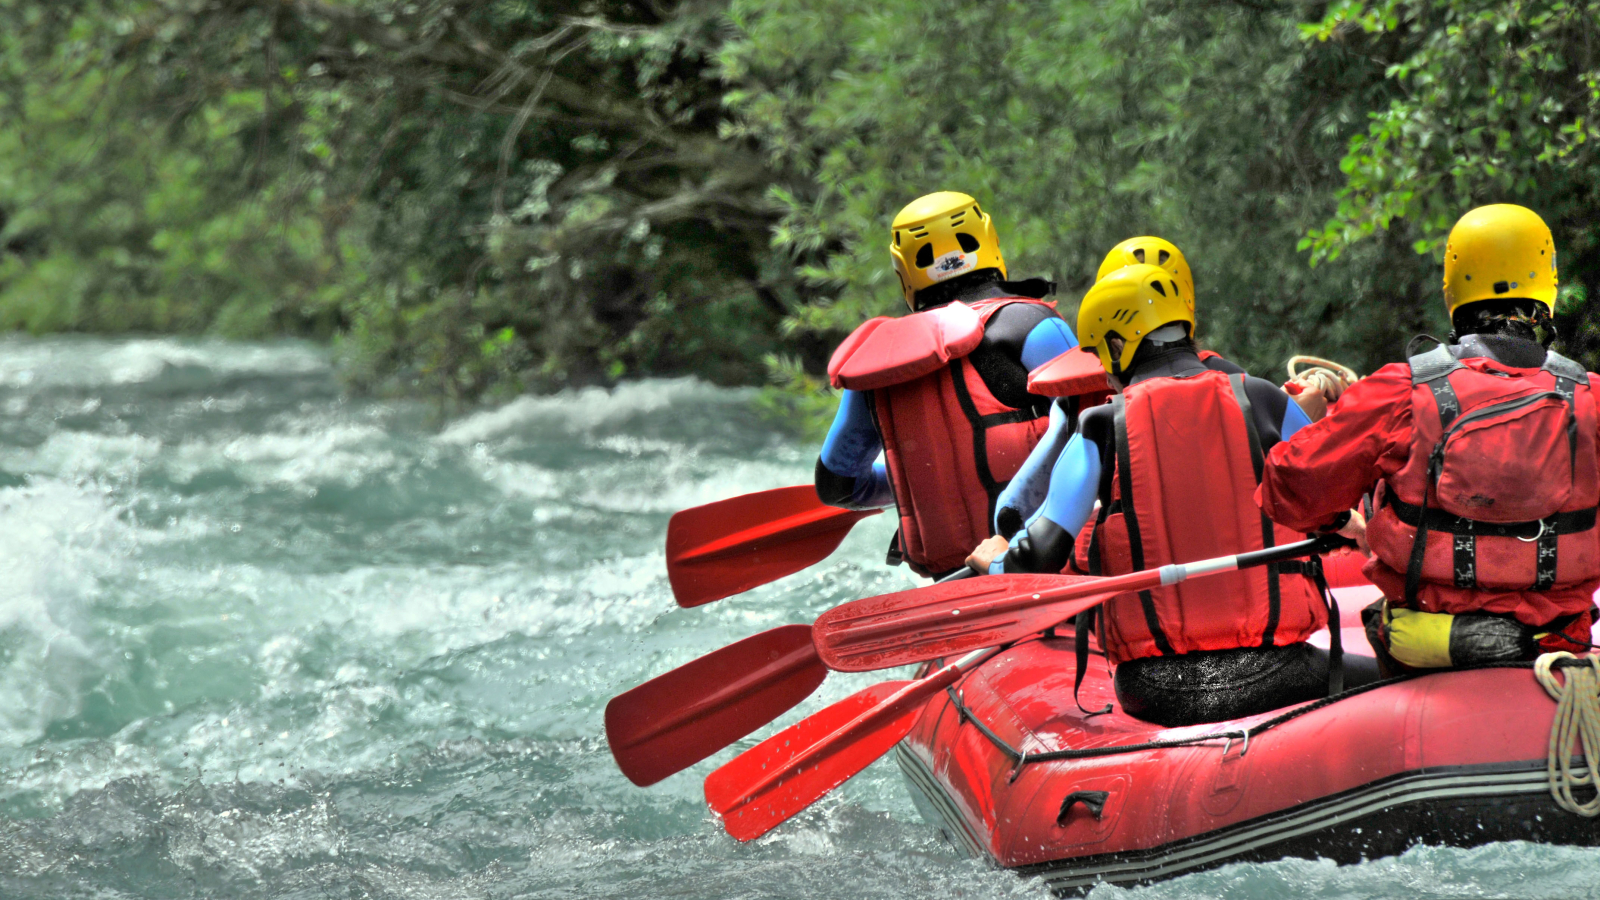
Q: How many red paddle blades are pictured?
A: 4